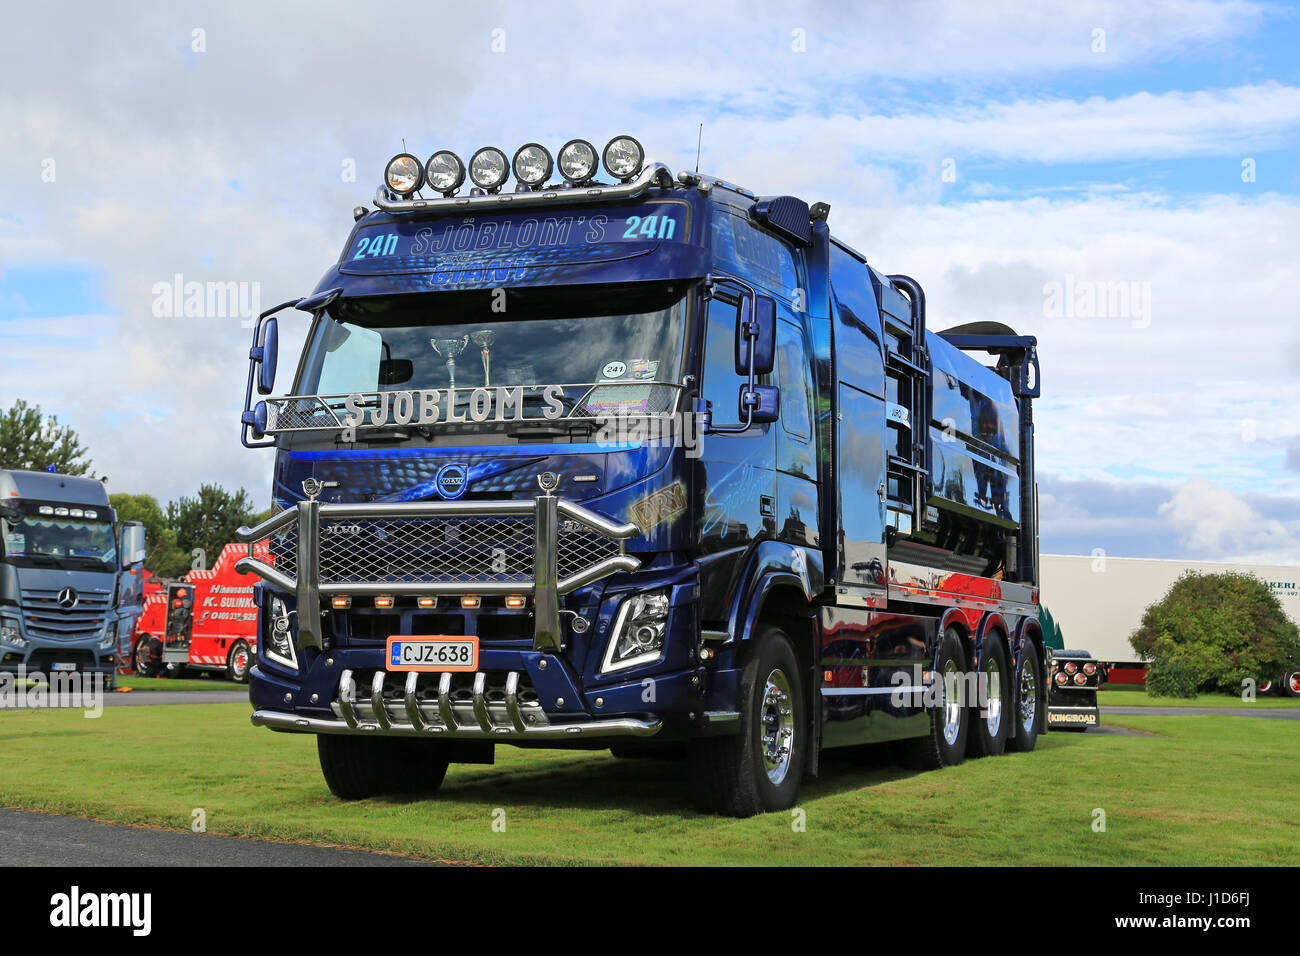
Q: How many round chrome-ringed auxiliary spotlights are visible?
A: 6